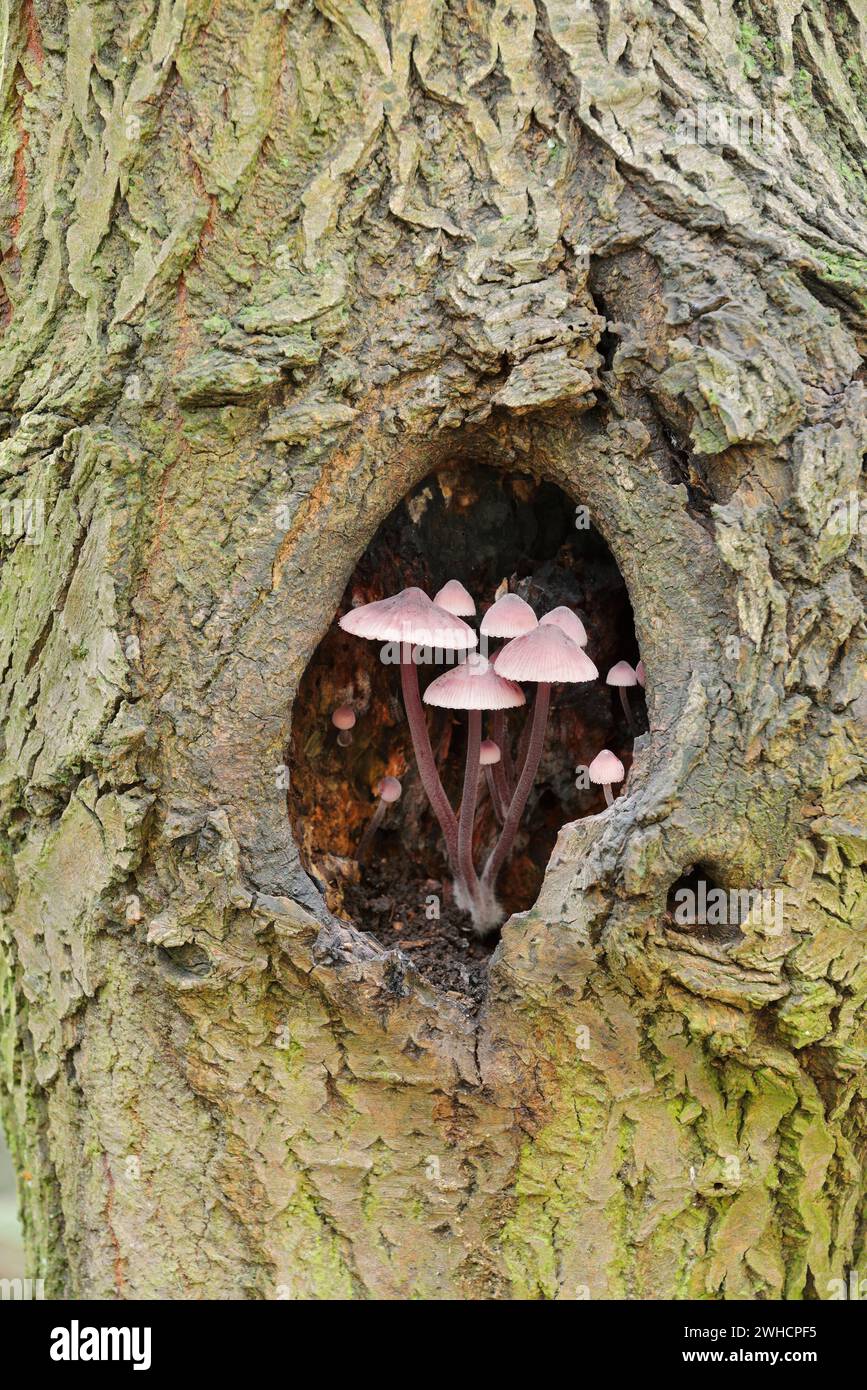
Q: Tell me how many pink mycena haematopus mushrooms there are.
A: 12